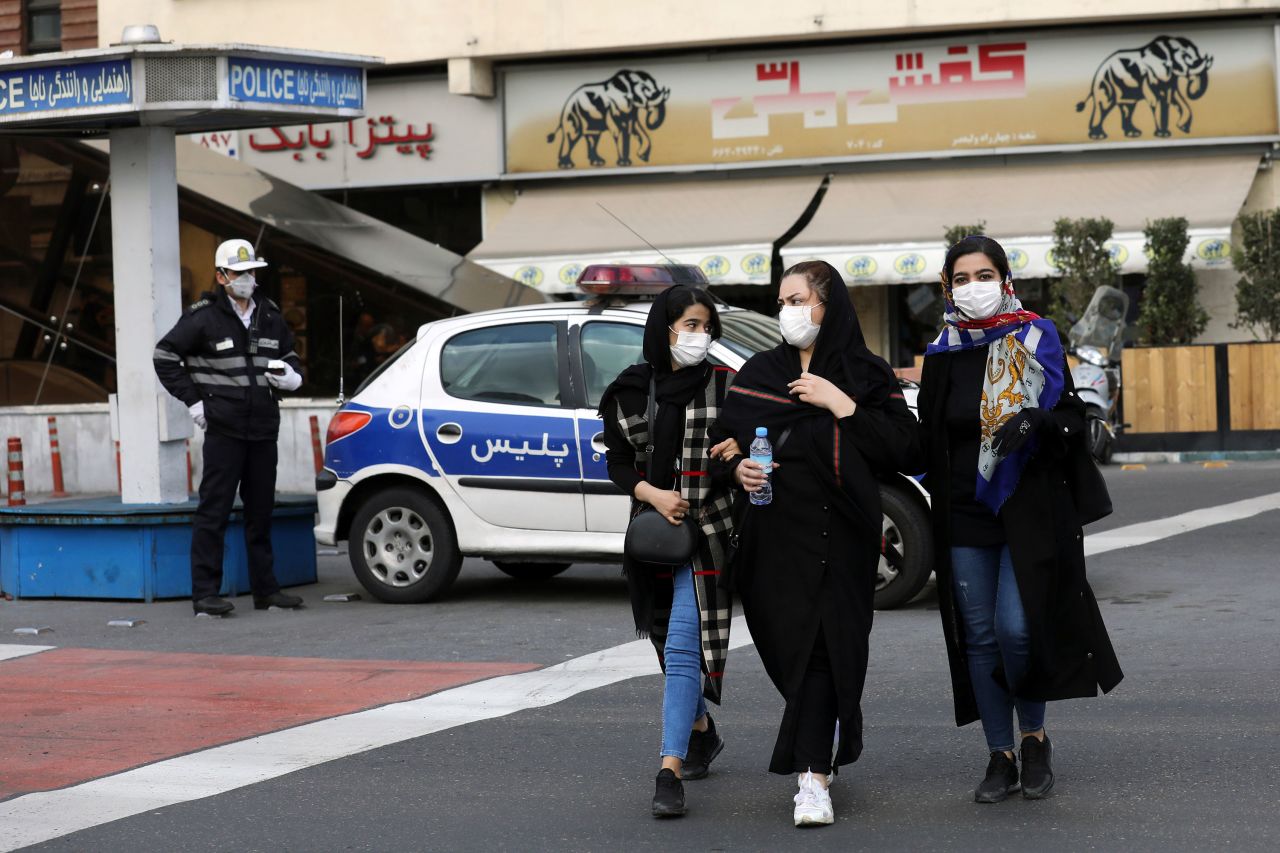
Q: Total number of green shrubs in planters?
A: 4